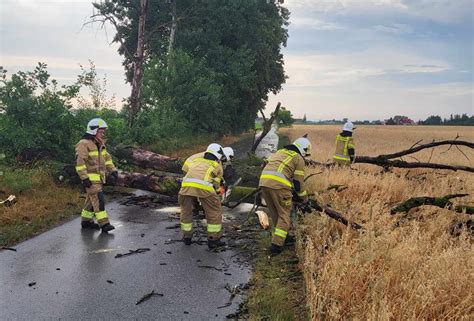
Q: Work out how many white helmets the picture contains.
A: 5